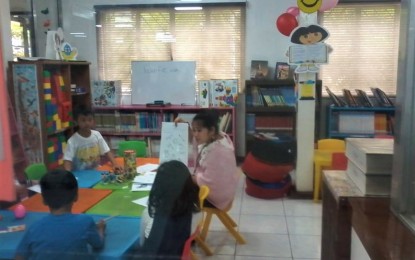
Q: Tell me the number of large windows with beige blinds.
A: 2